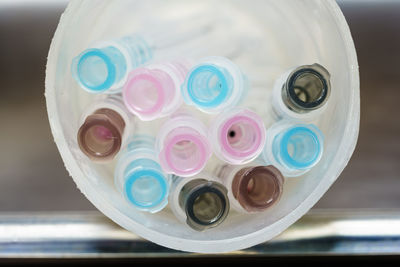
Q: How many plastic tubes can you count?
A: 11